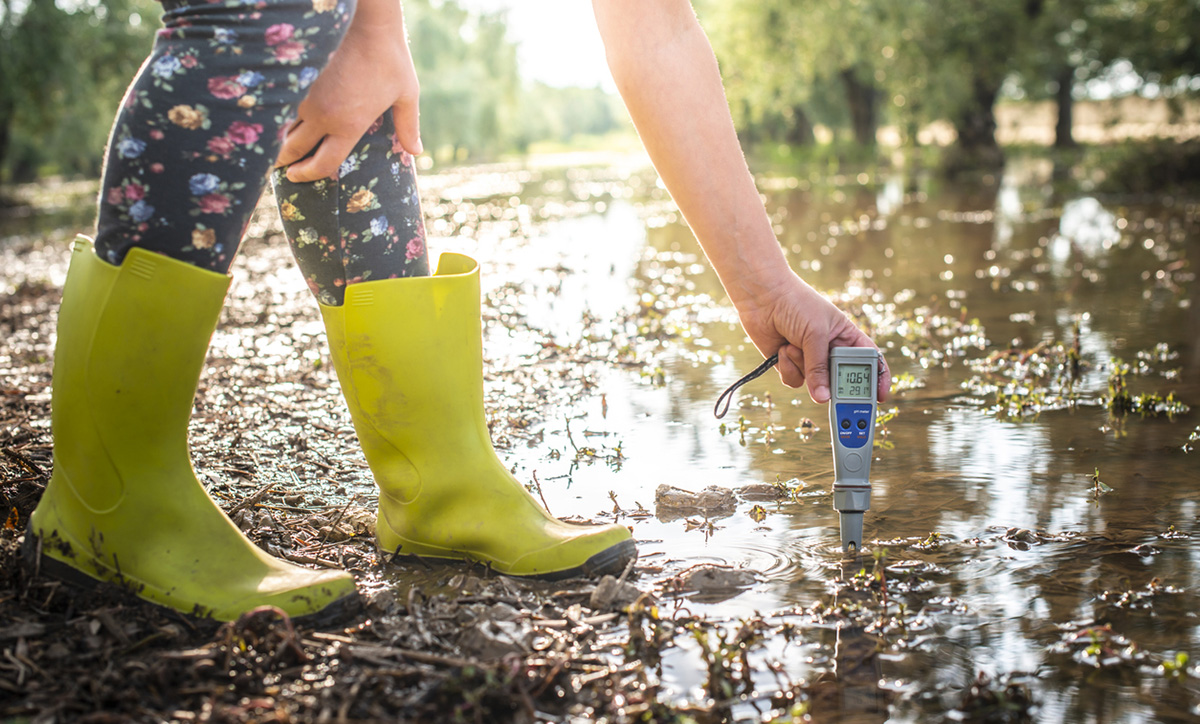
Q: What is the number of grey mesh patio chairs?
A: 0